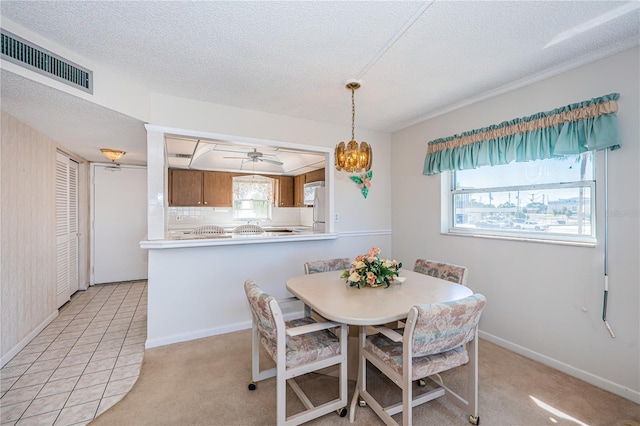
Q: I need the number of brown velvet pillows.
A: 0